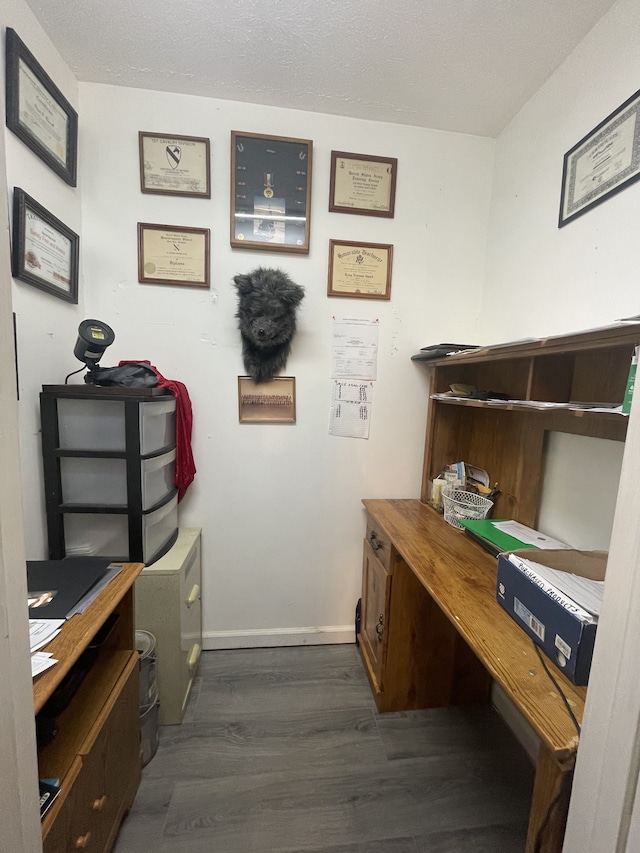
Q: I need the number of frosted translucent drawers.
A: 3